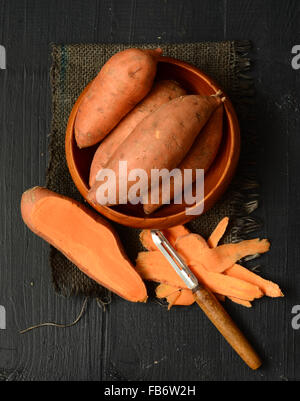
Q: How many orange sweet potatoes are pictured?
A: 5